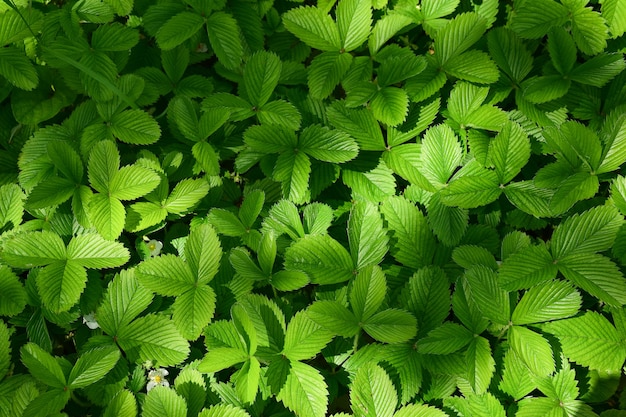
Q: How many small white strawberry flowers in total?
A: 3